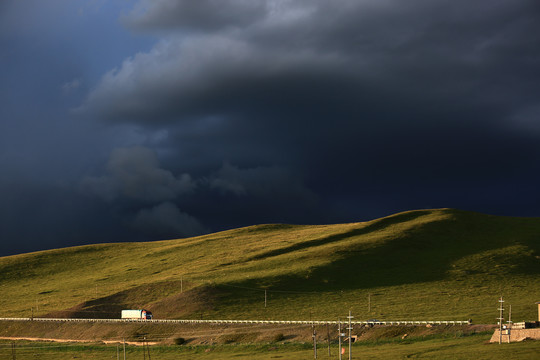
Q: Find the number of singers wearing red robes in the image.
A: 0